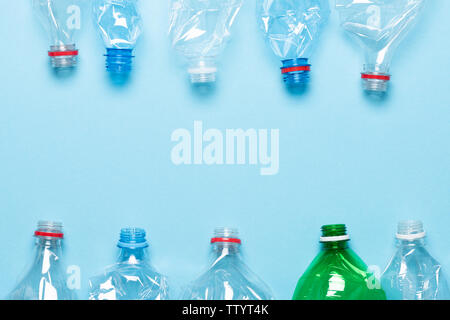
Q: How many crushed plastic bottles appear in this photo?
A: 10